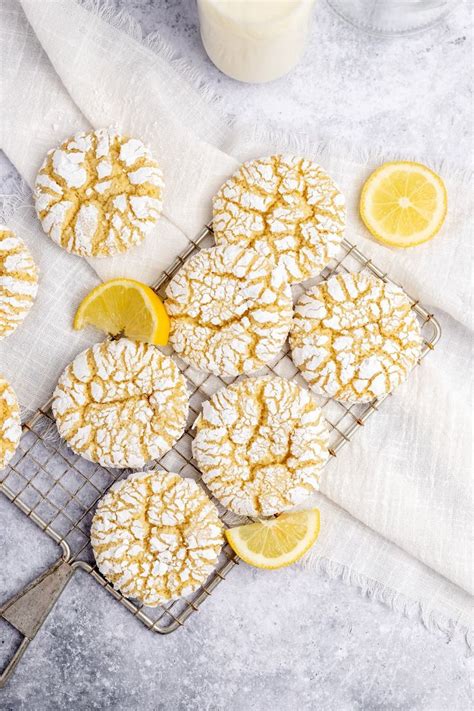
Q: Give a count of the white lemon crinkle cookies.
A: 9